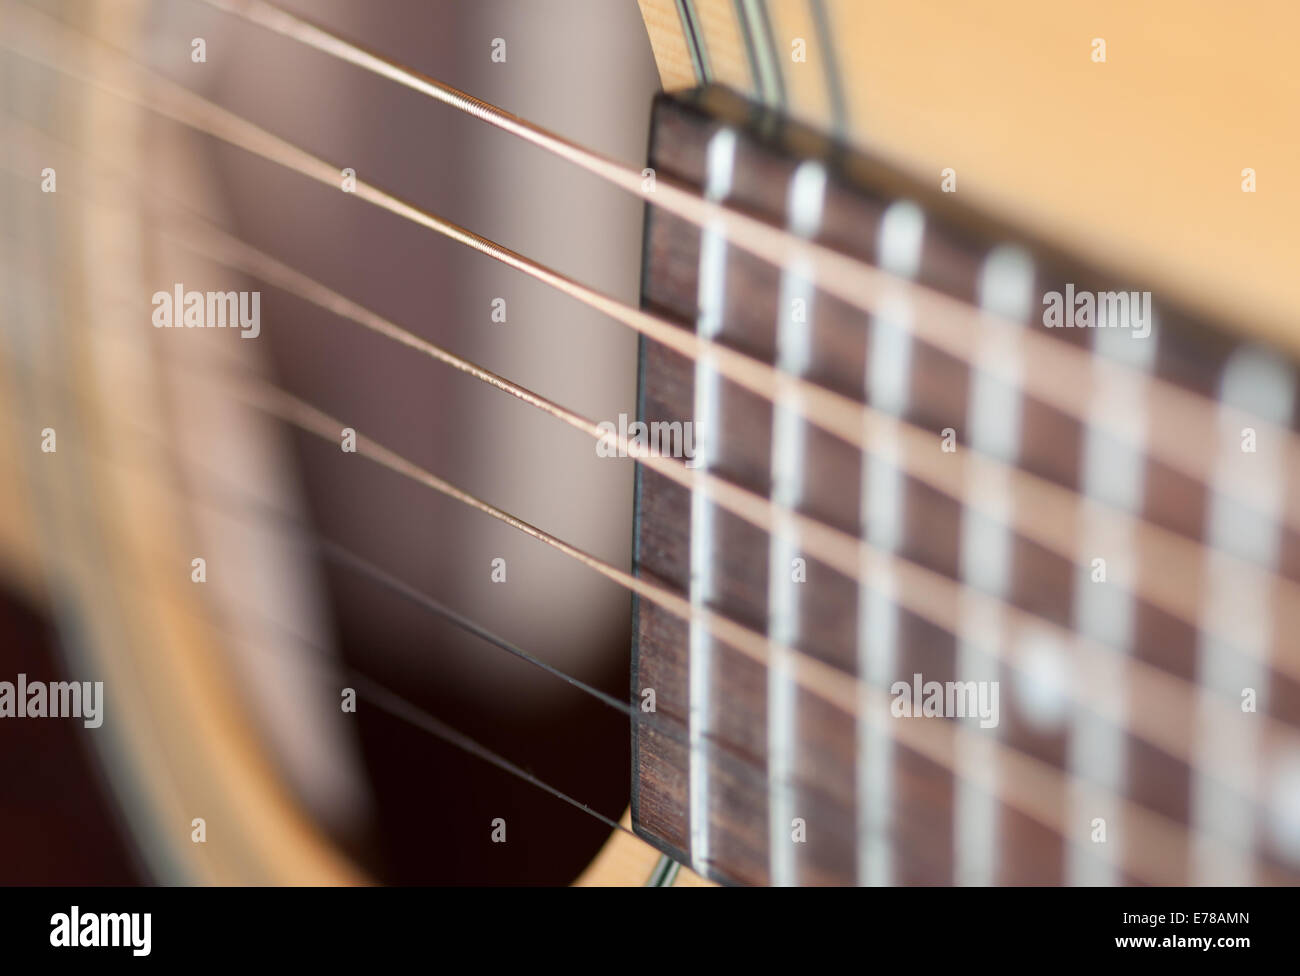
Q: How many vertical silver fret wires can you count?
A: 6